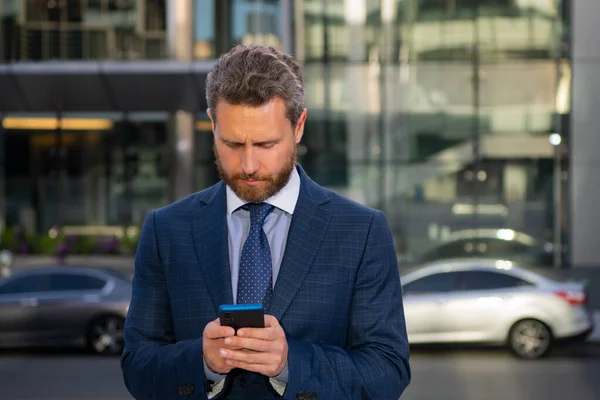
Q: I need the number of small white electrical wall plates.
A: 0